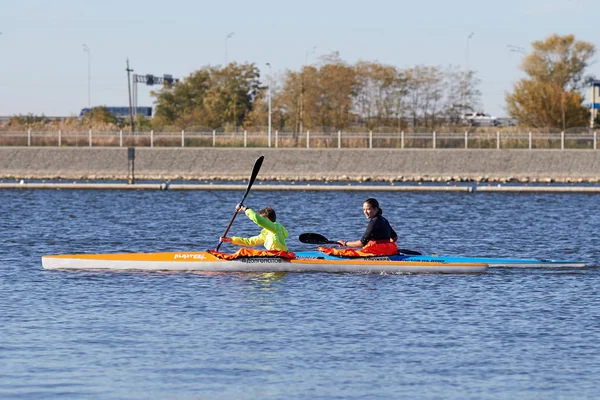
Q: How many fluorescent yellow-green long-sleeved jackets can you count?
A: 1